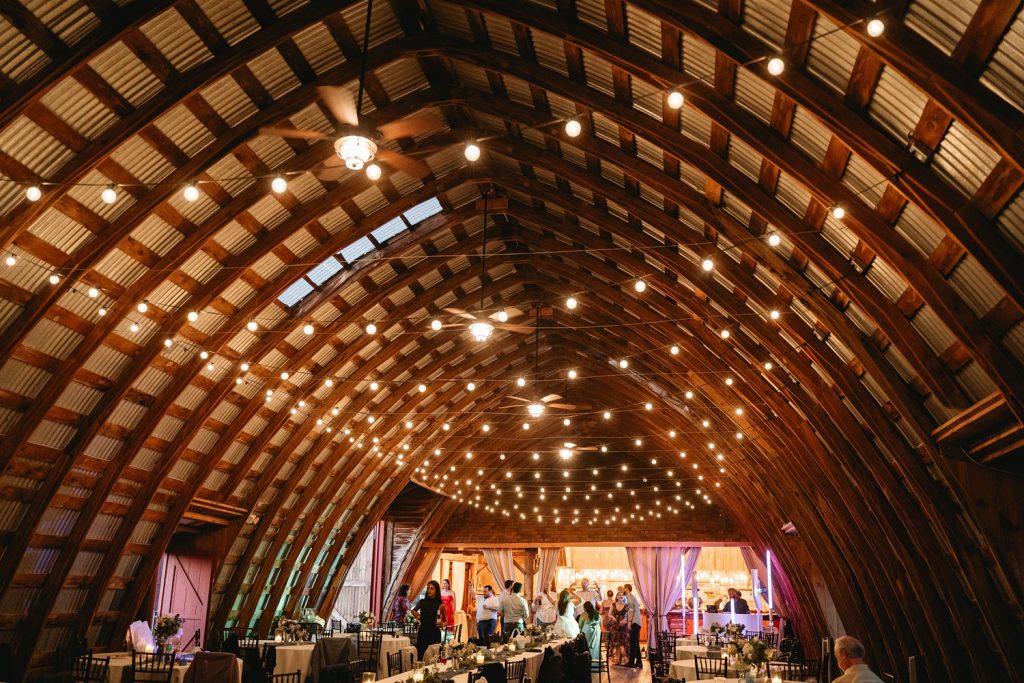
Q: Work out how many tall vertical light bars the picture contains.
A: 4